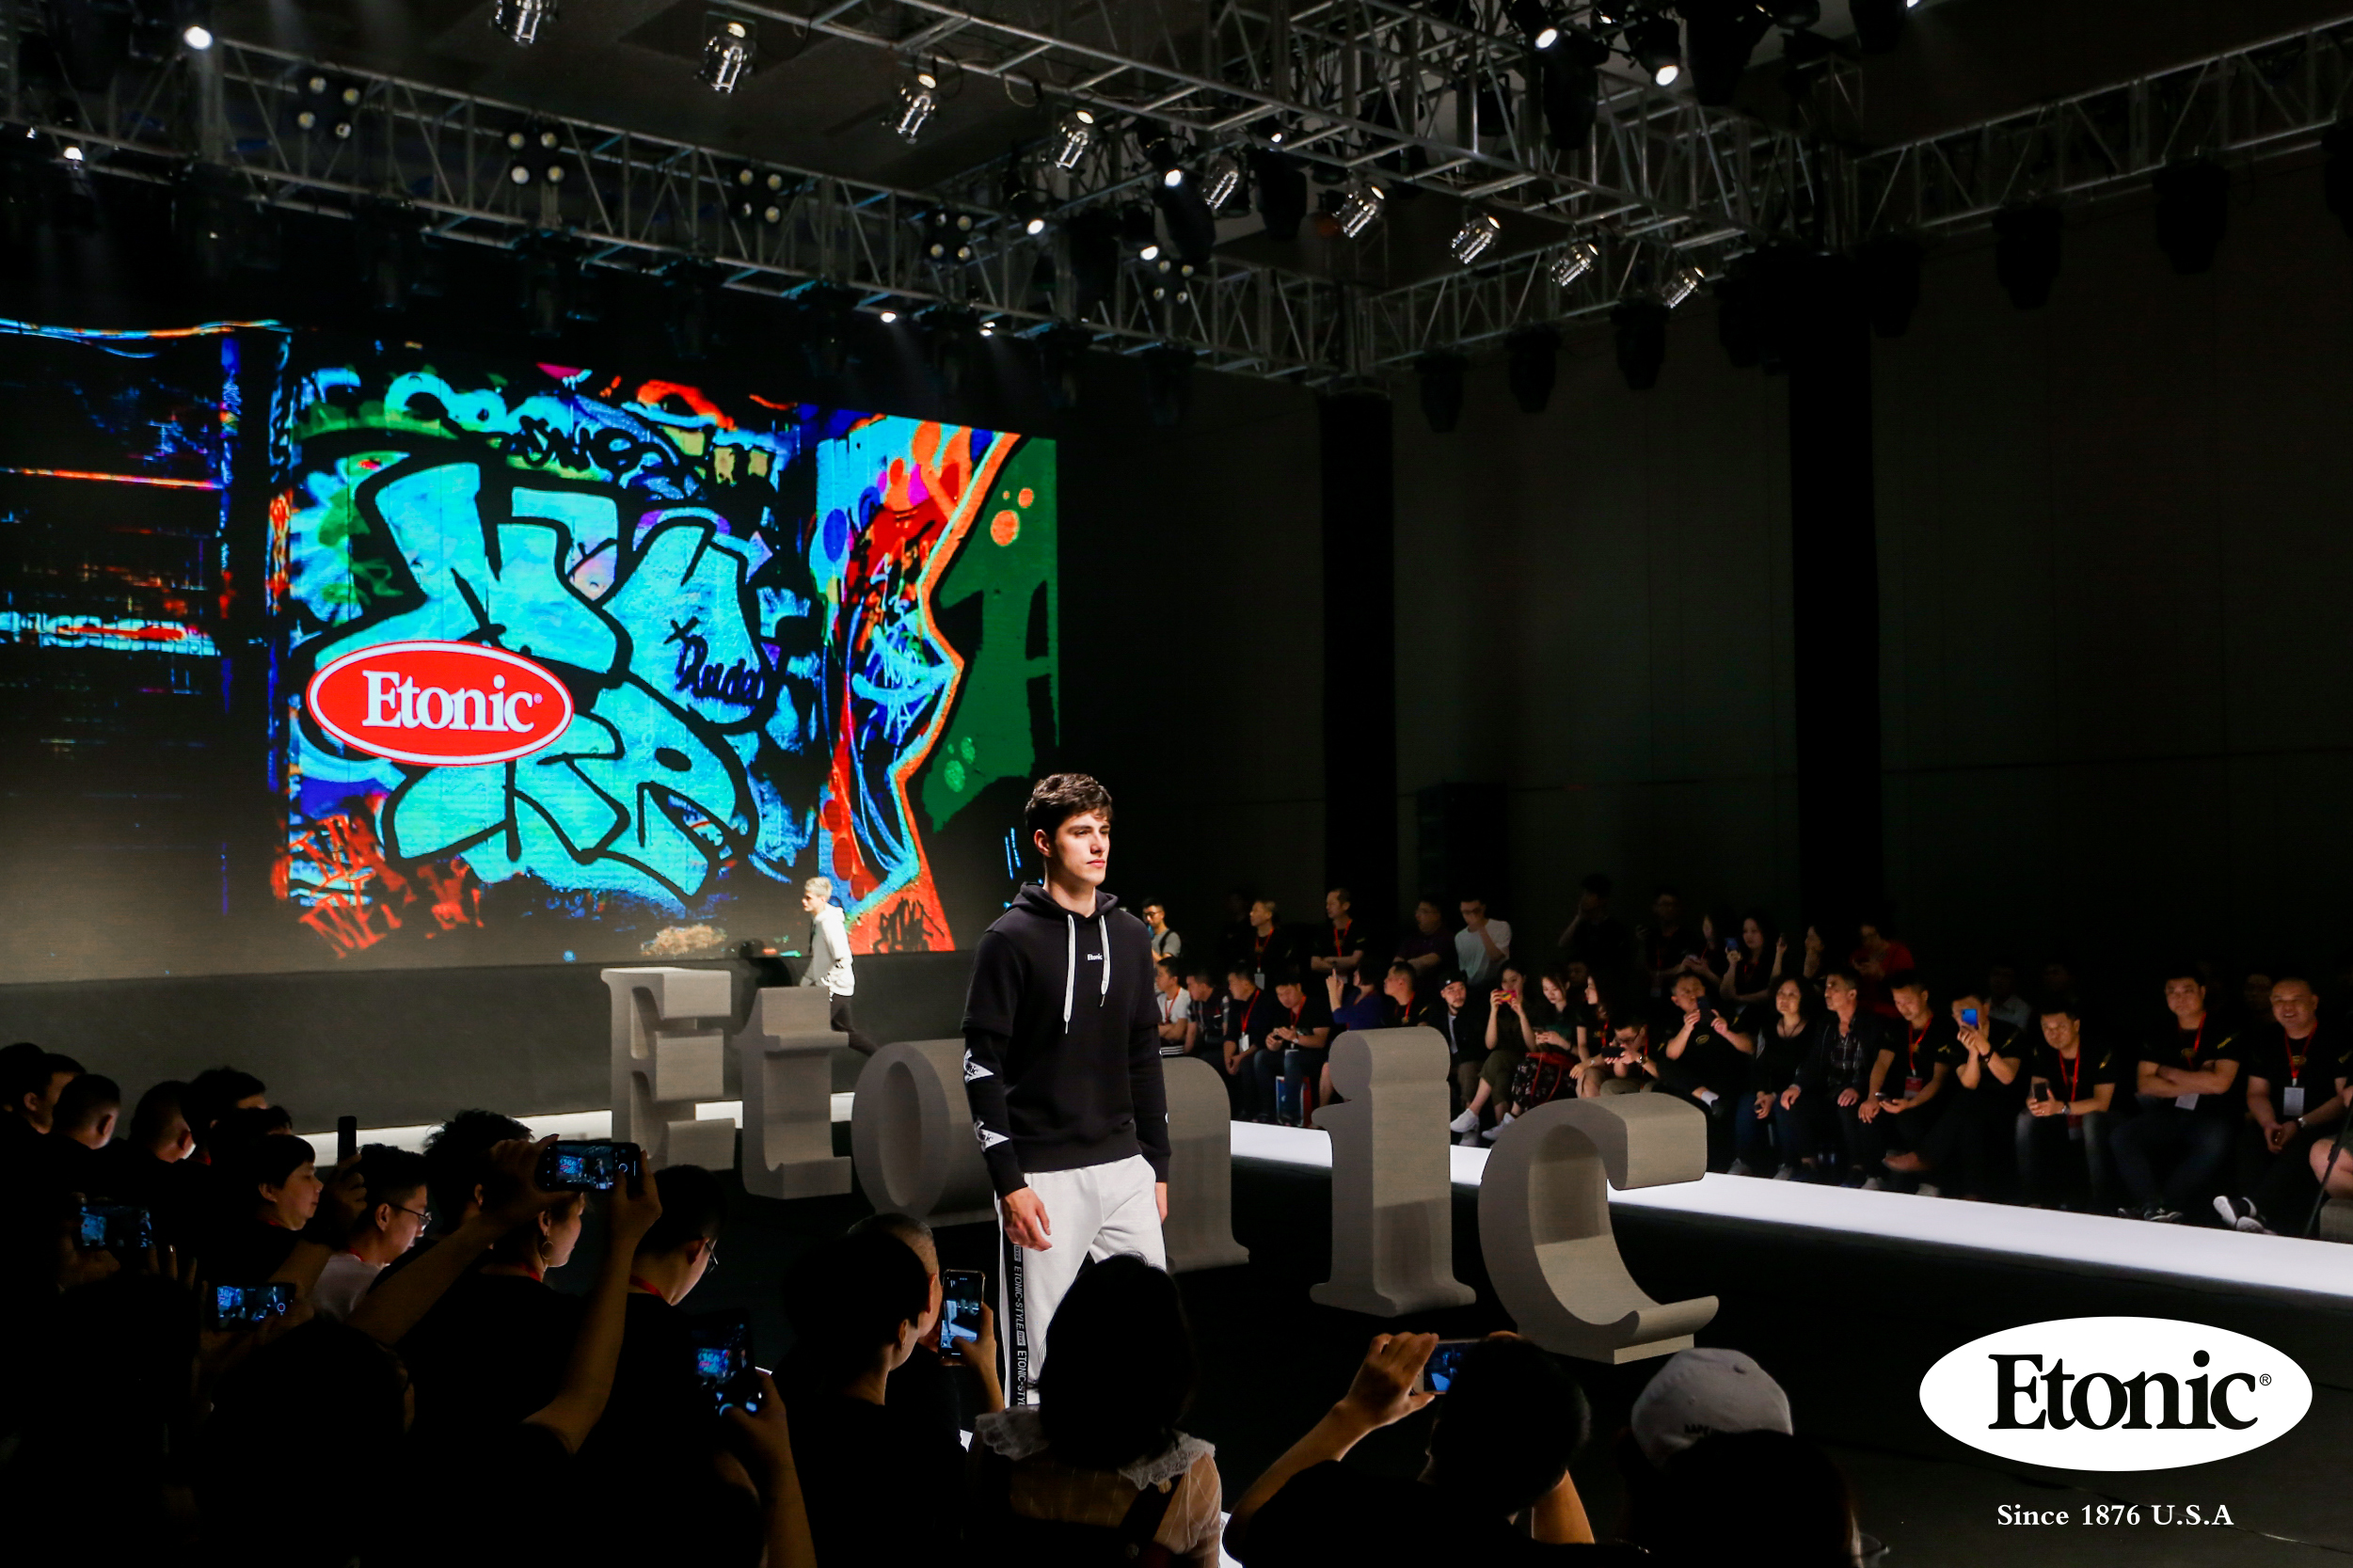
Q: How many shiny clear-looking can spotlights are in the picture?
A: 9